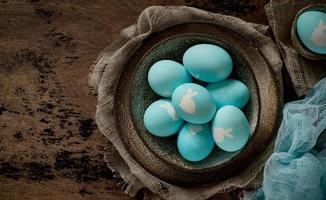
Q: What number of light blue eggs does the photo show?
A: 8